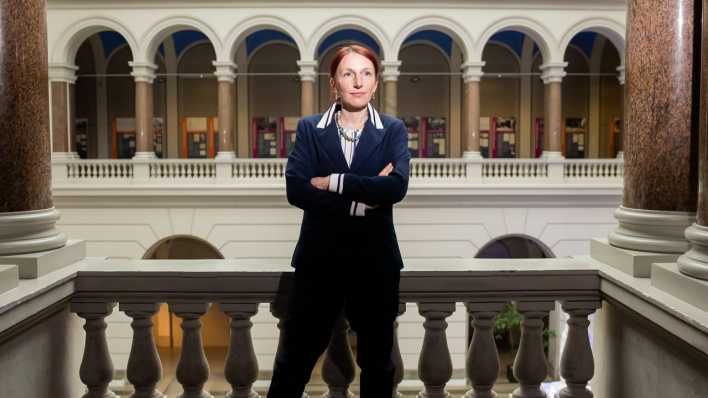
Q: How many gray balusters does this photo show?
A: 11